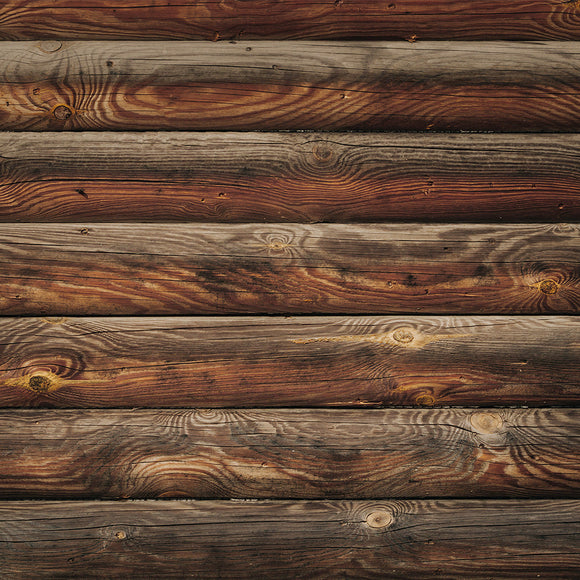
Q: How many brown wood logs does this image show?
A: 7